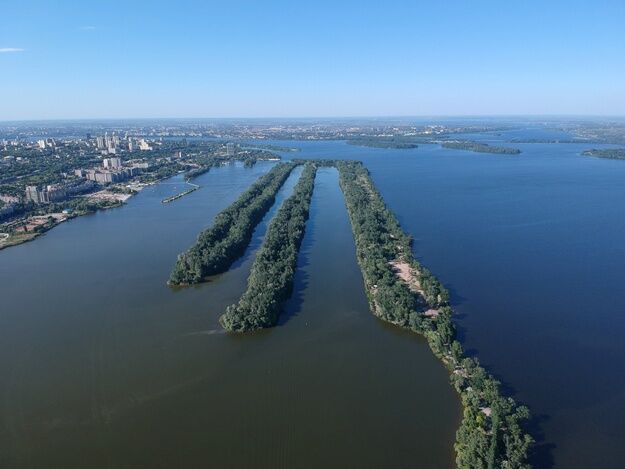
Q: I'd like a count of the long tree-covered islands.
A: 3